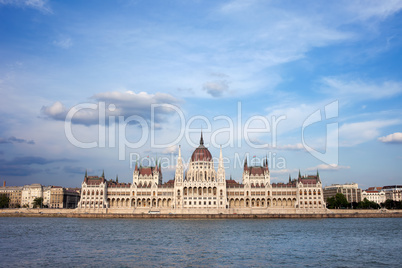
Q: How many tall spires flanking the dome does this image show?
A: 2